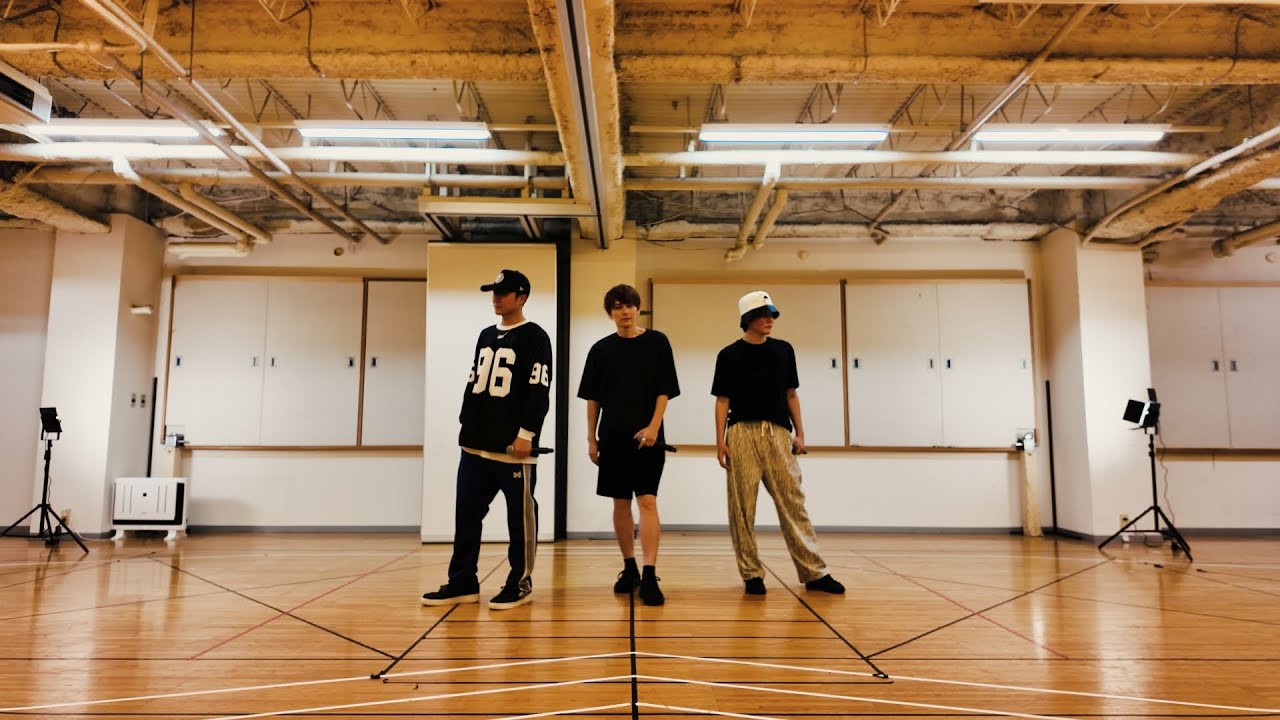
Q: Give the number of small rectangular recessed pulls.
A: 12